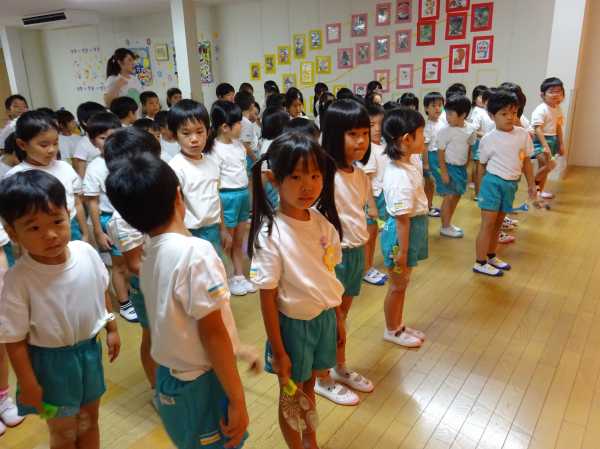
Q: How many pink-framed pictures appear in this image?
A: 11